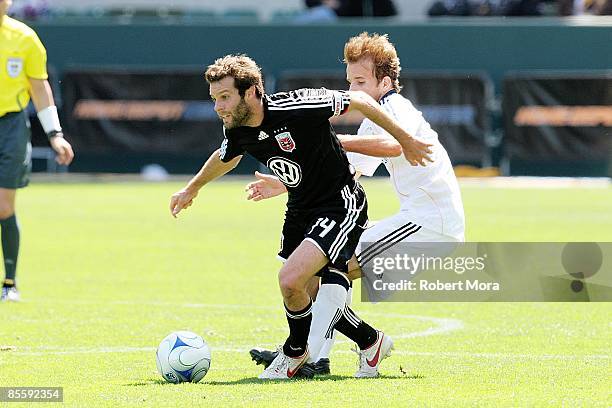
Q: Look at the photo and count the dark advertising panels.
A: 3